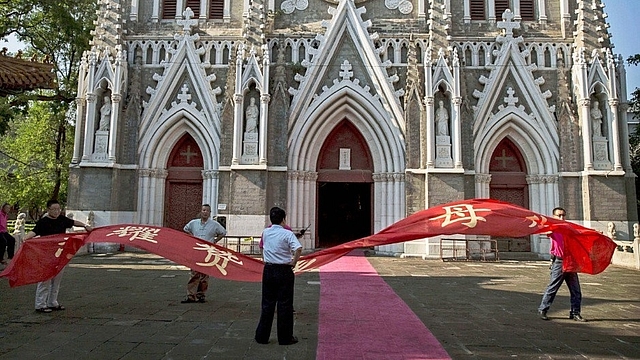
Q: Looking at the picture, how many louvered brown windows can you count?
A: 6